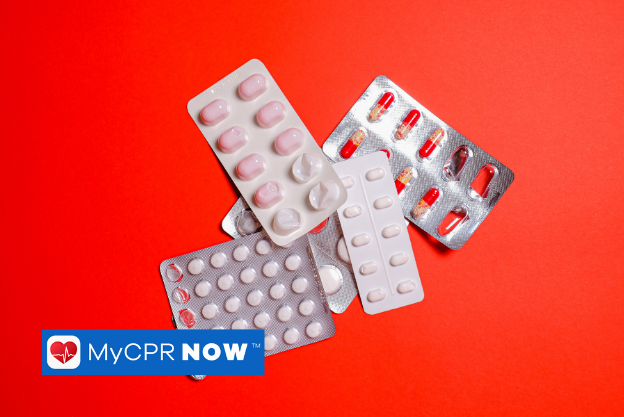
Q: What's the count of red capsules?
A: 7